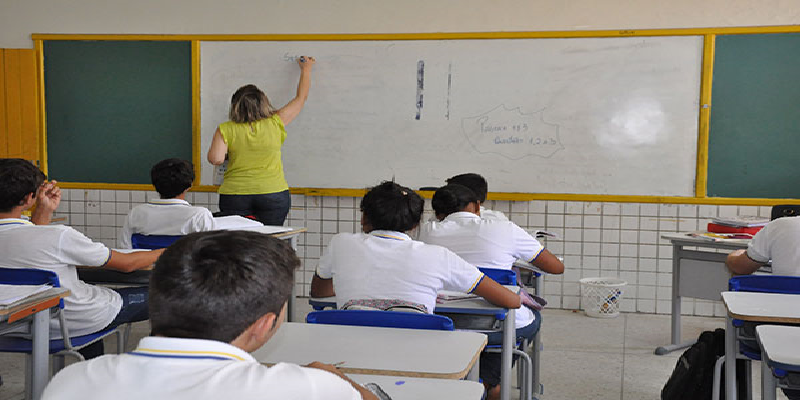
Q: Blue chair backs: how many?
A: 5